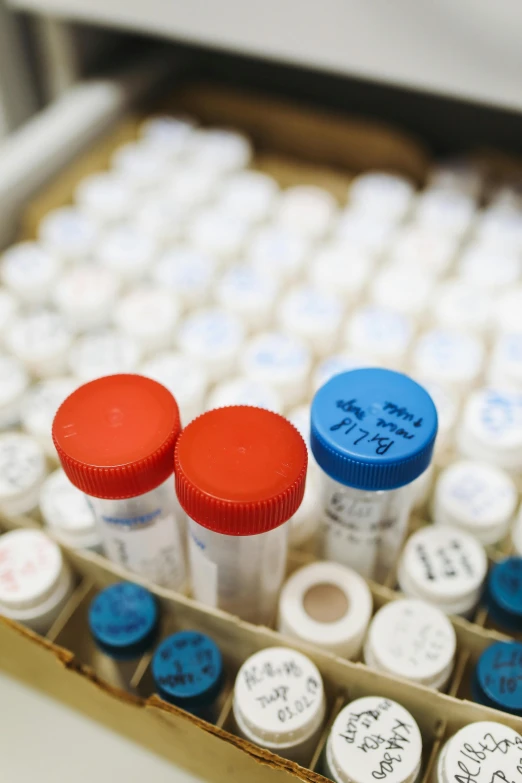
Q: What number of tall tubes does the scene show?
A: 3